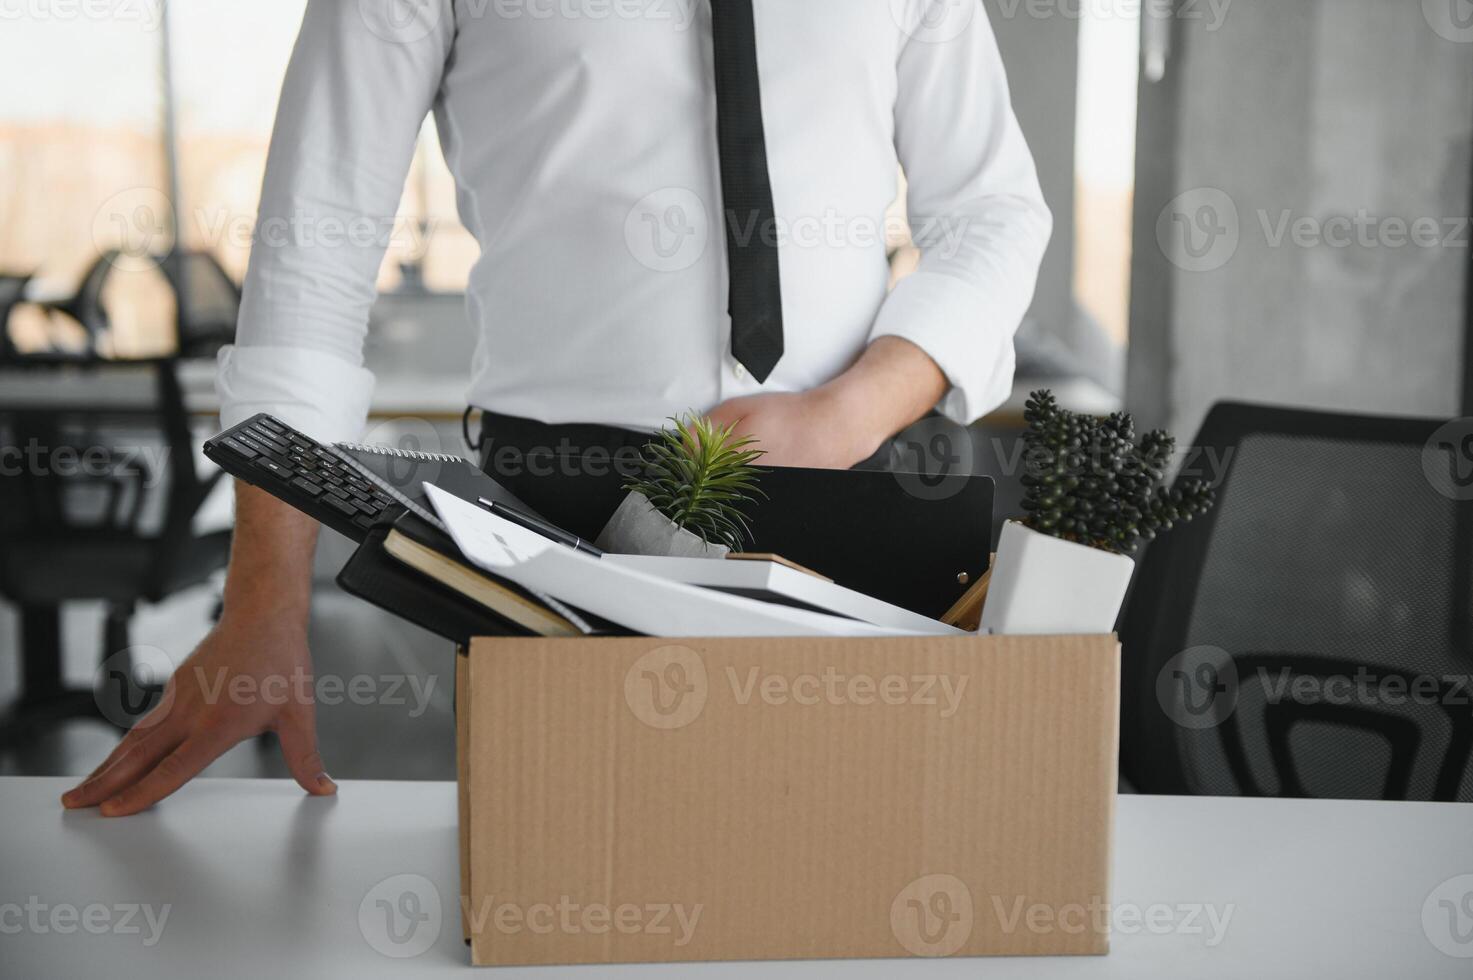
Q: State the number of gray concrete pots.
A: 1